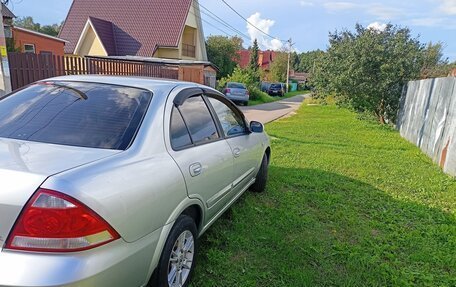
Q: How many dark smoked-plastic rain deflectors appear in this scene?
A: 2